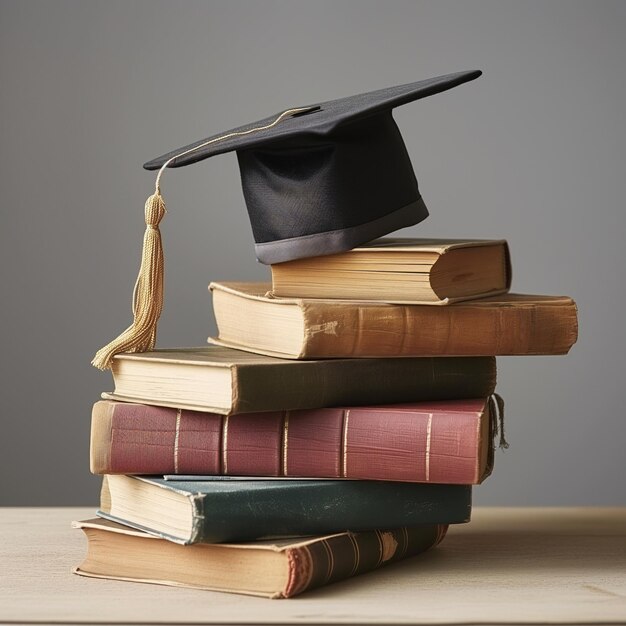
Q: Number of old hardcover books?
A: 6